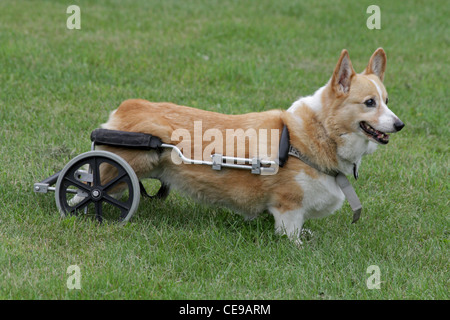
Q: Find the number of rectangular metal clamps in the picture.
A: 2